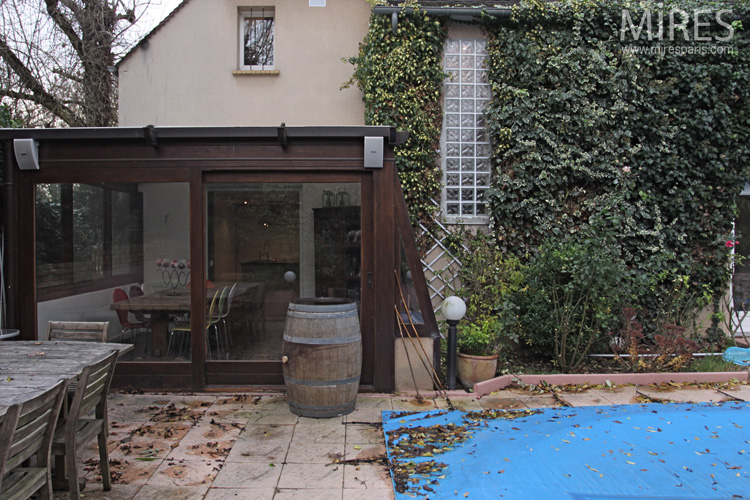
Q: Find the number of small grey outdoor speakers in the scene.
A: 2